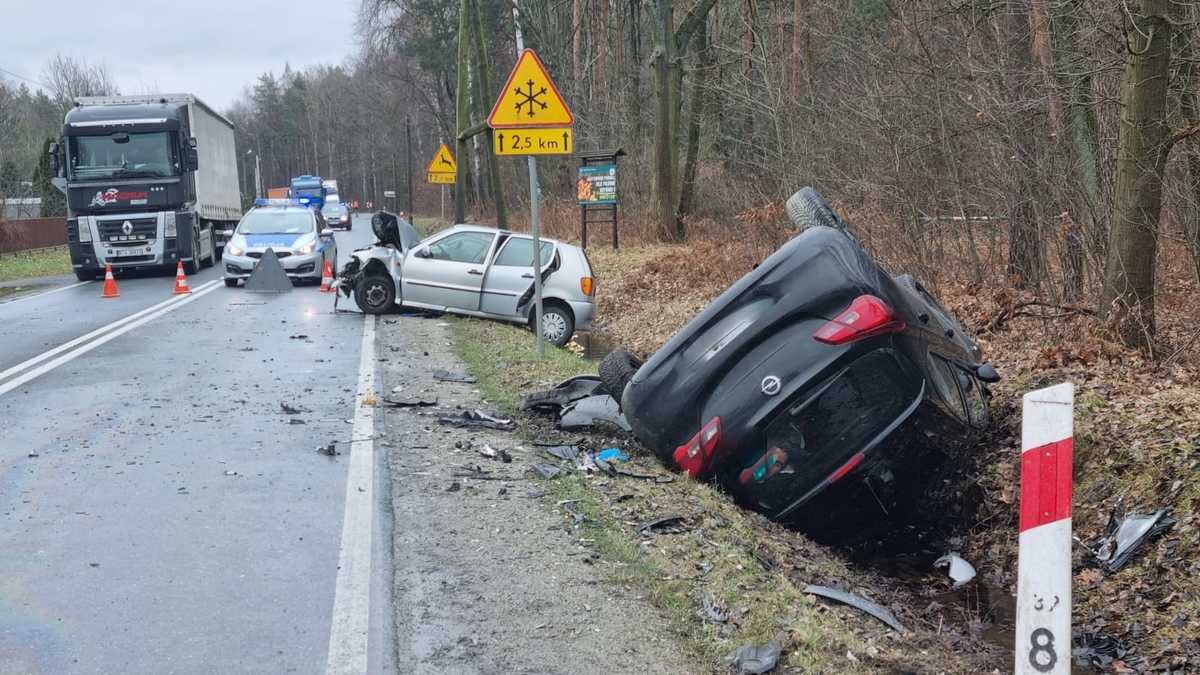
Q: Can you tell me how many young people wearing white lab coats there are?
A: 0